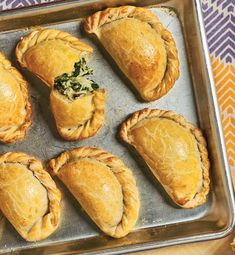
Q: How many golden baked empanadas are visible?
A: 6